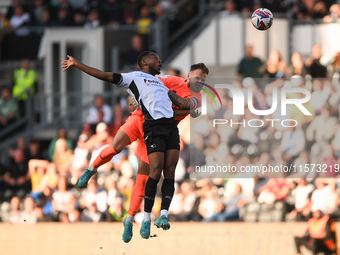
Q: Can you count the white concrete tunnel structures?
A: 1